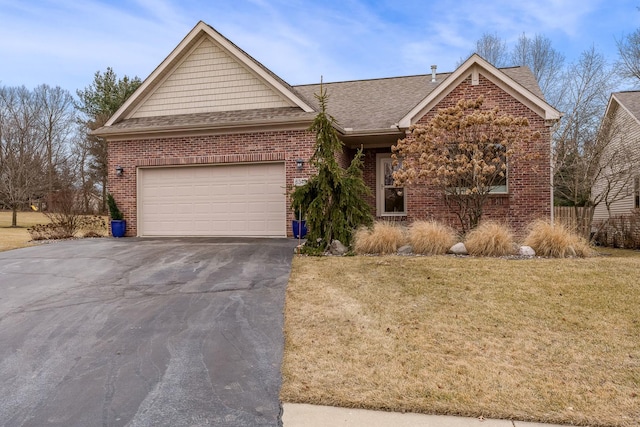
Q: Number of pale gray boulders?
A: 4